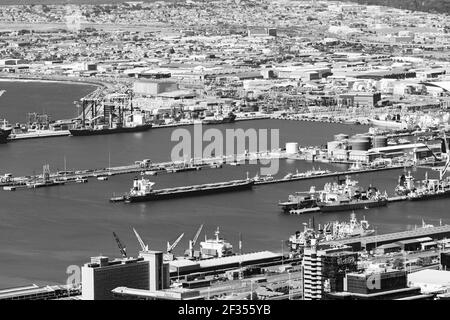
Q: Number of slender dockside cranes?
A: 4